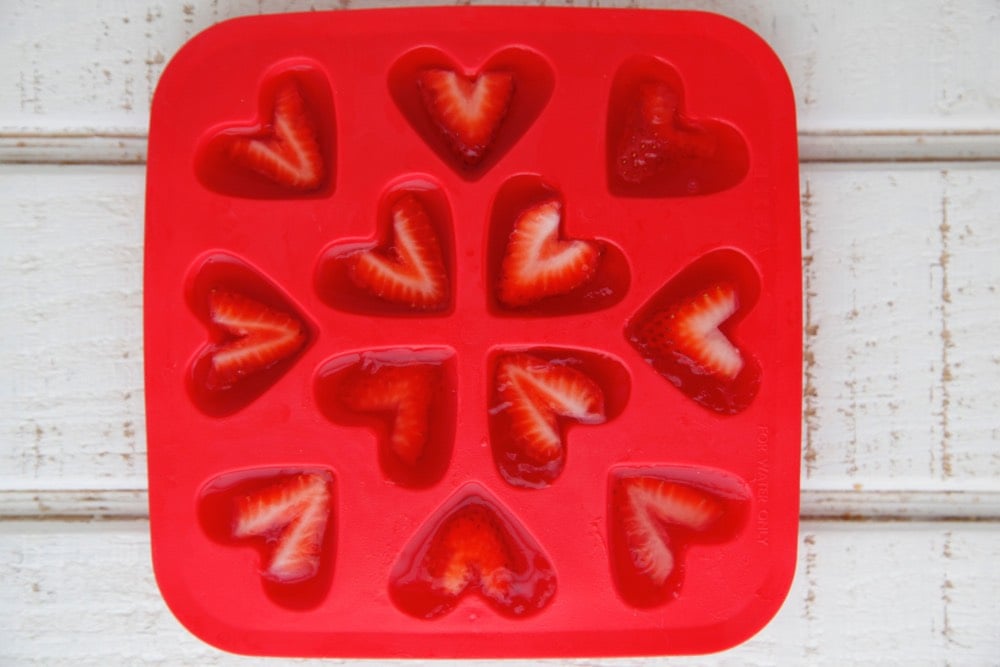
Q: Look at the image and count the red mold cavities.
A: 12